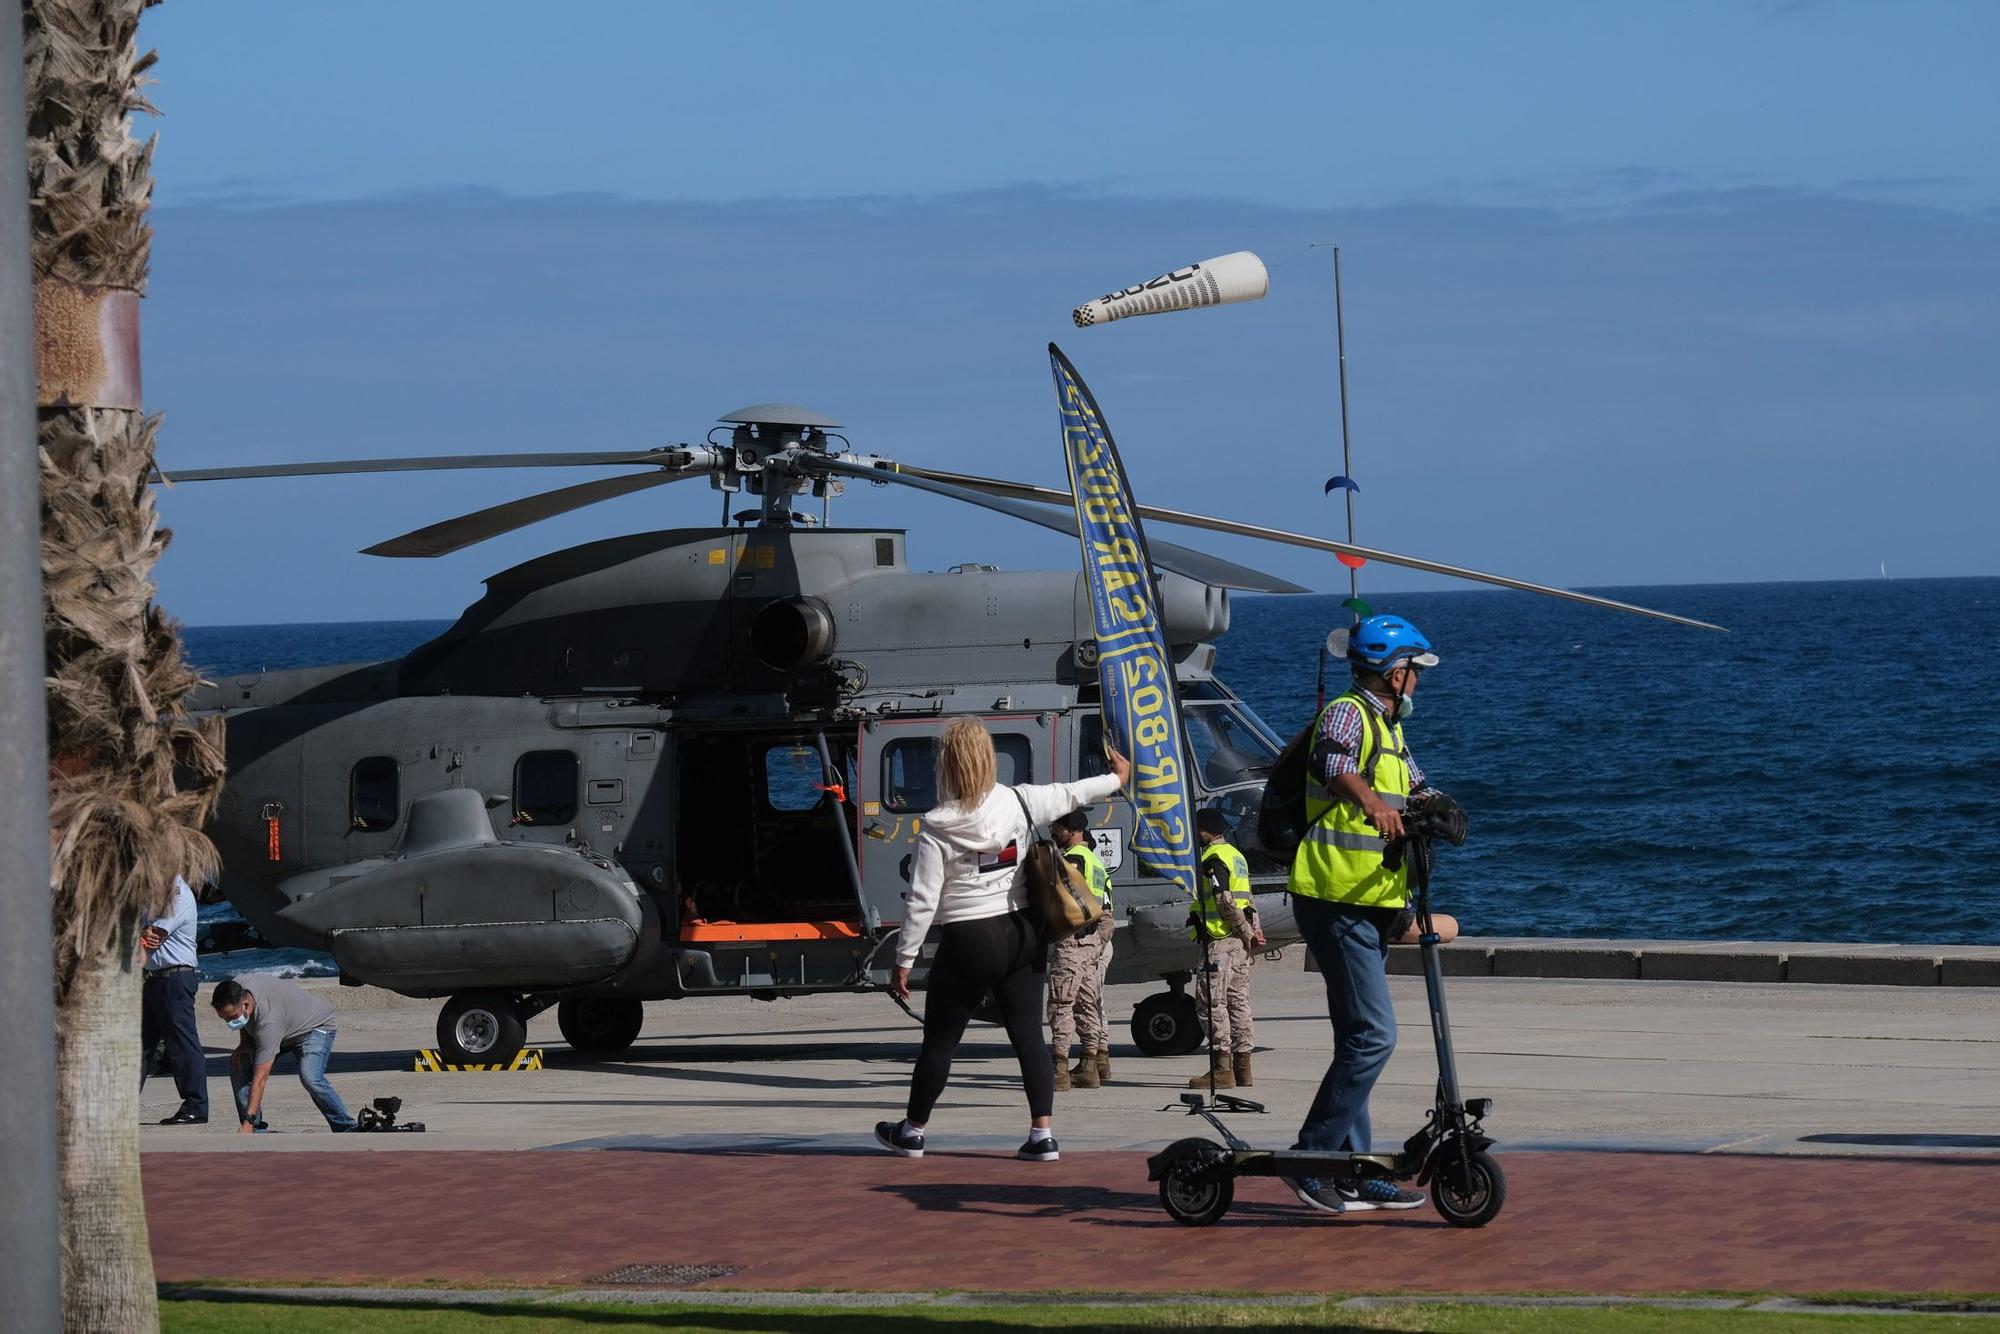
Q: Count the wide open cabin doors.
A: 1